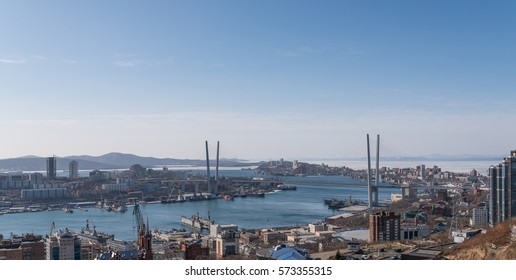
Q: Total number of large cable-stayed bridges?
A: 1